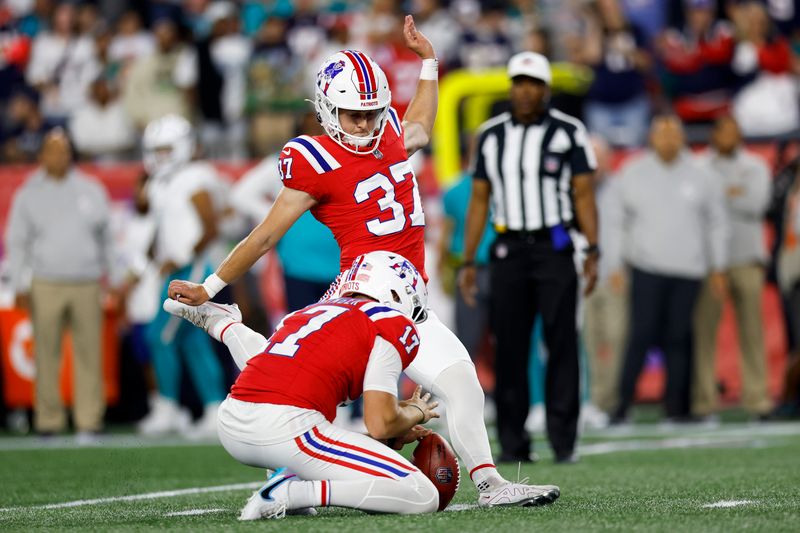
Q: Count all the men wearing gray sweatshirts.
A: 3